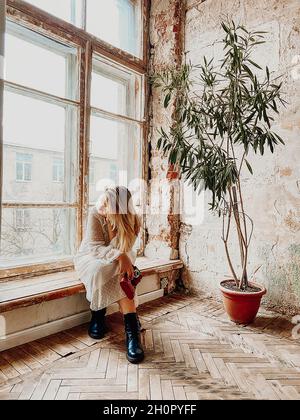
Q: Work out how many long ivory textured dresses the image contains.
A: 1